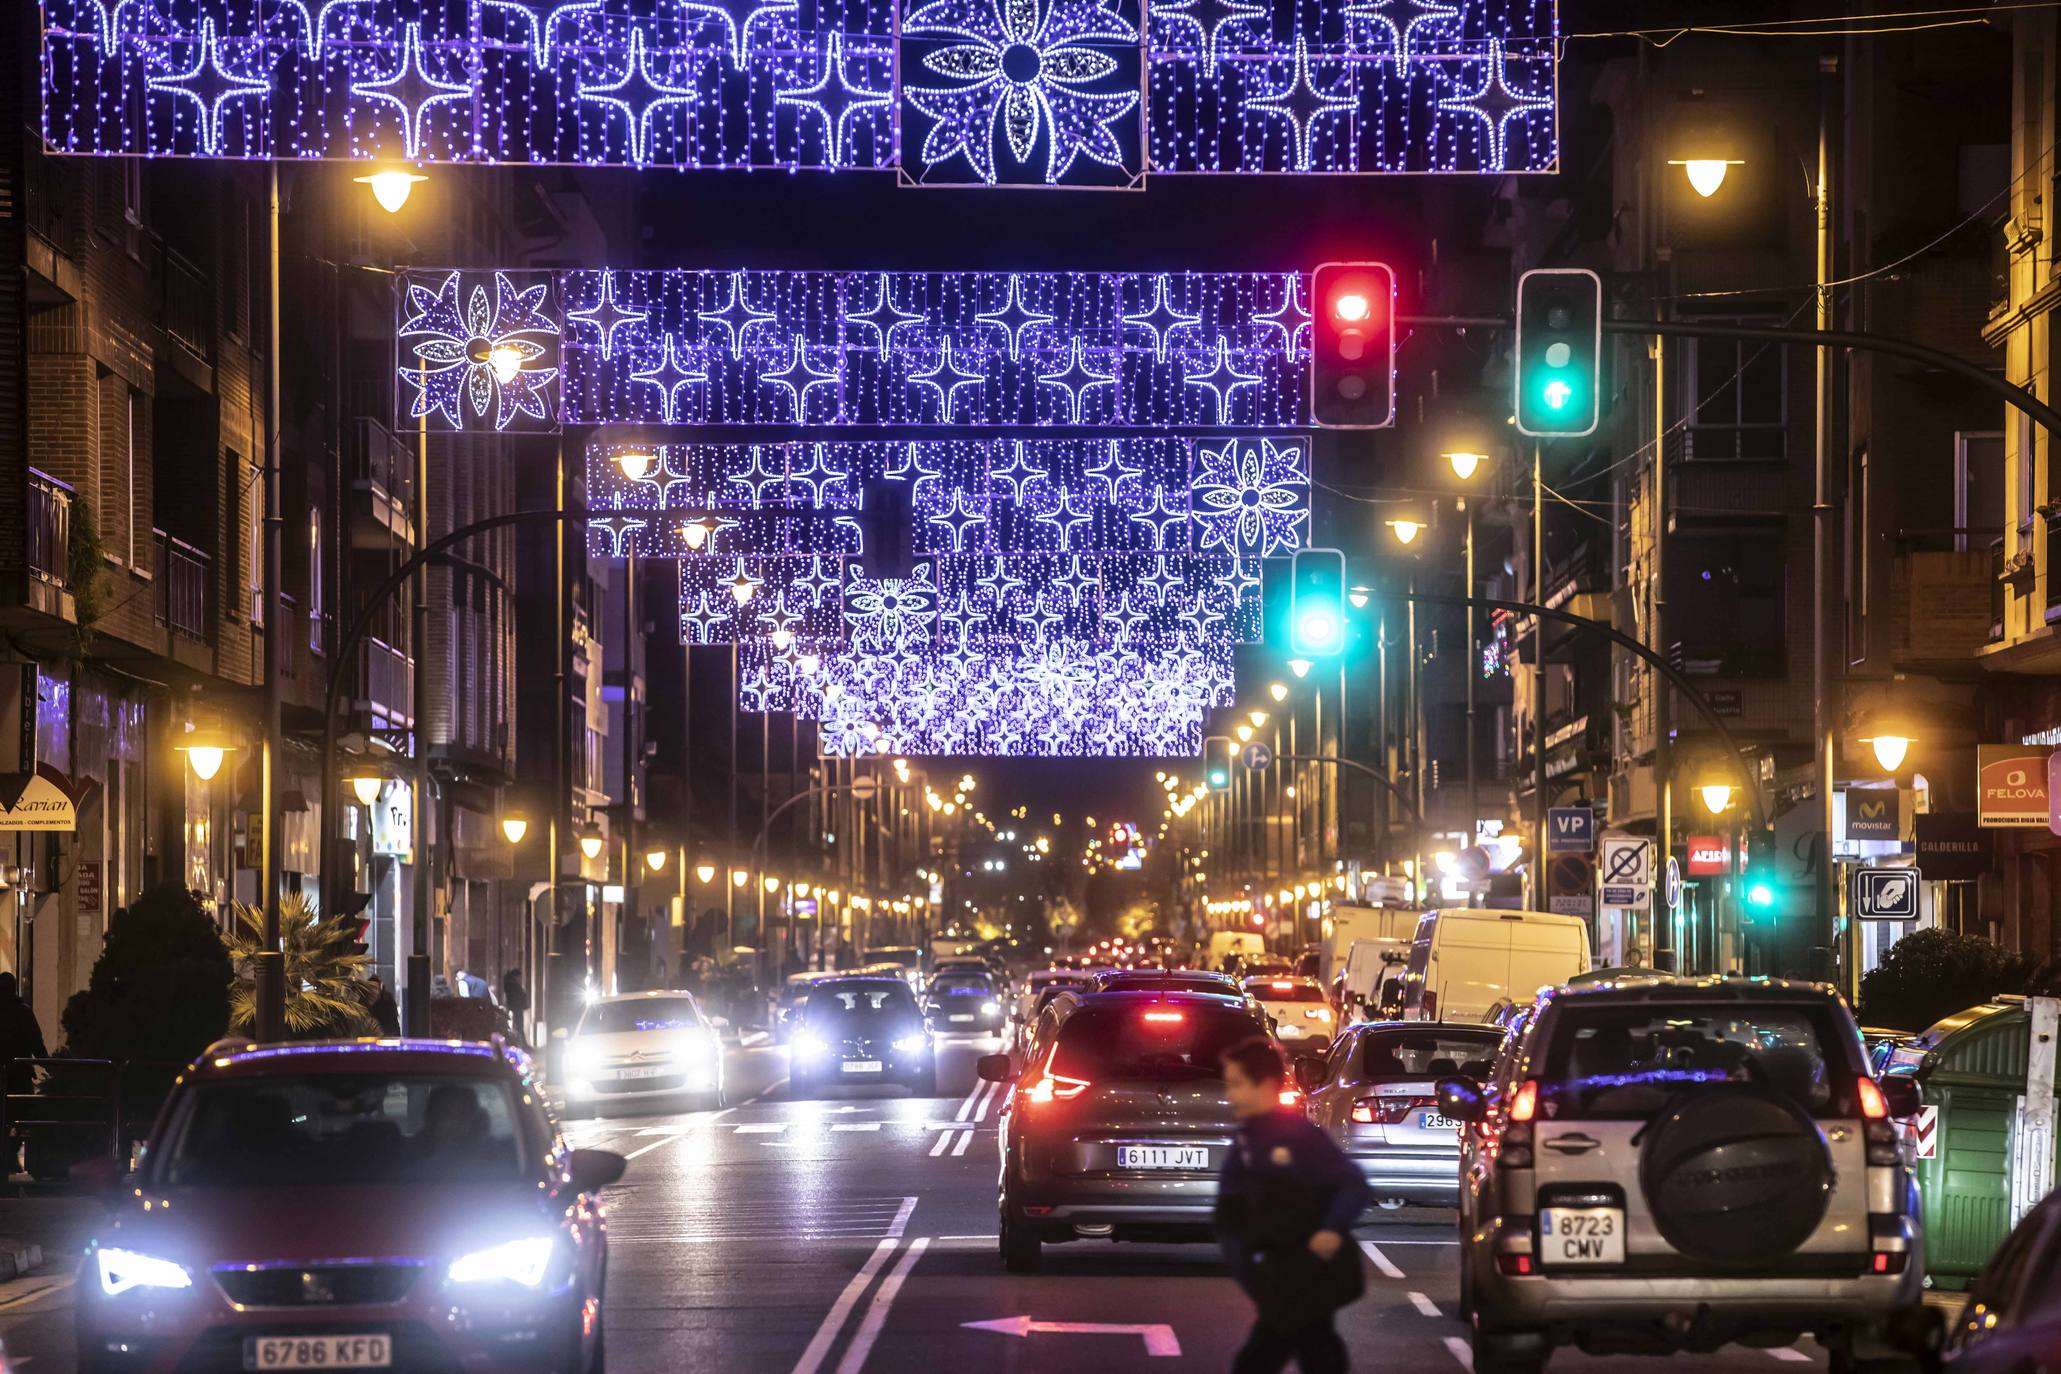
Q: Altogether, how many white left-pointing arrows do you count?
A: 1